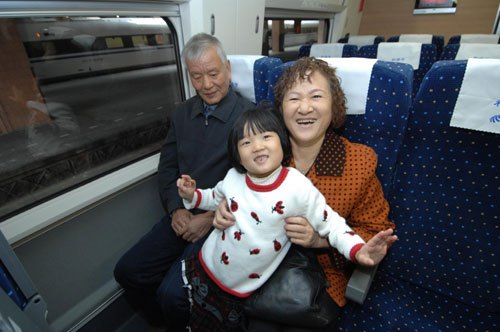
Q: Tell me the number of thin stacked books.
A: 0